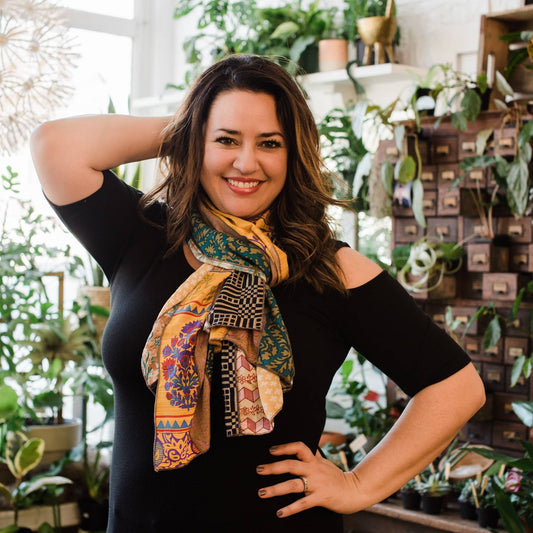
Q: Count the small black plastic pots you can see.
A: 4